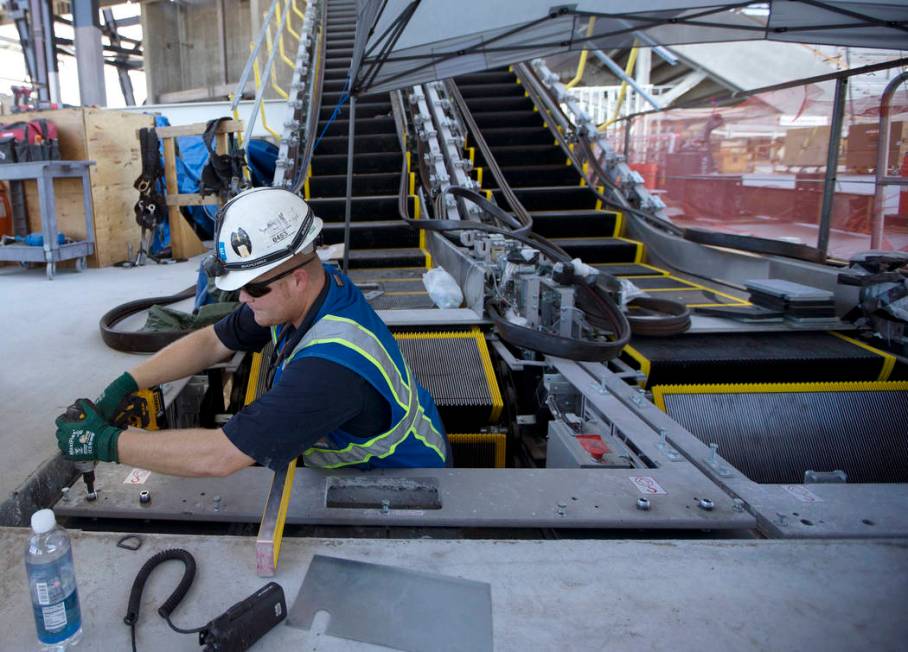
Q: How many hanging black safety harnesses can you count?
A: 2